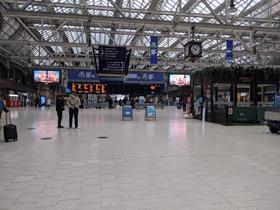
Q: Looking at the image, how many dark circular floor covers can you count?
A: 3